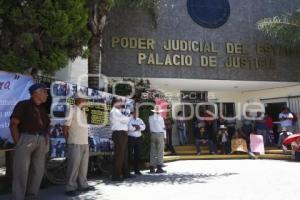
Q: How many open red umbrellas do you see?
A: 1